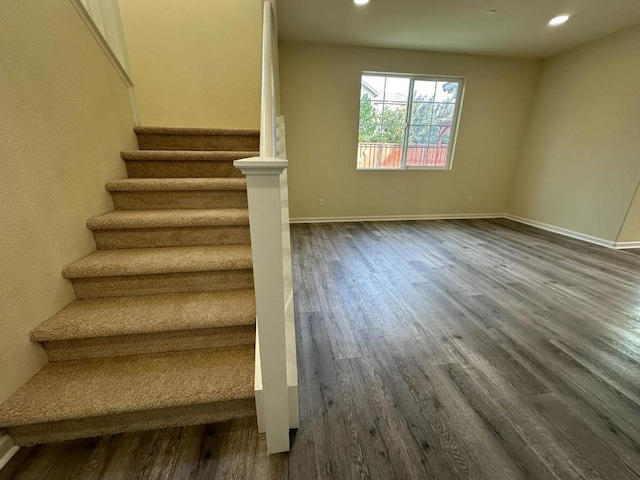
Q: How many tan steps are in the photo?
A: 7